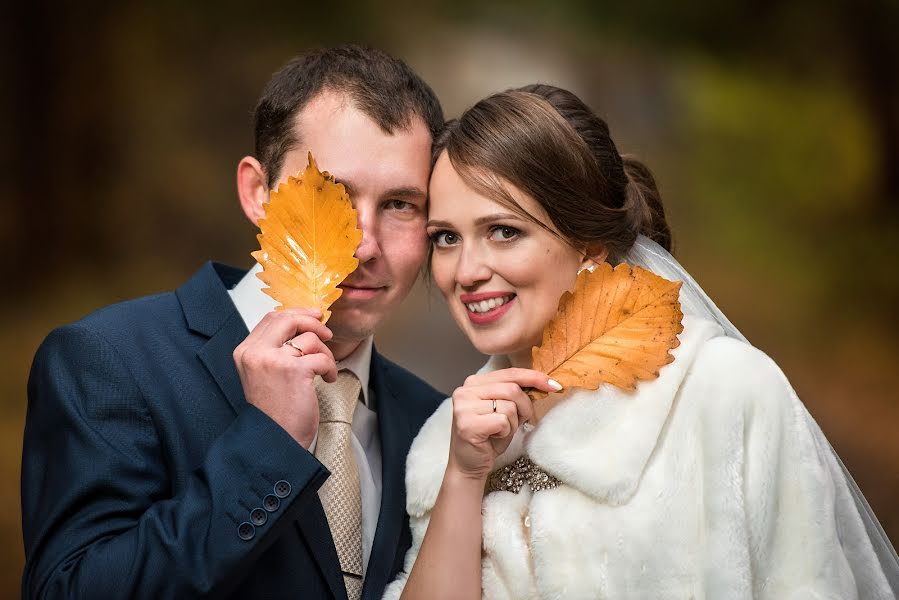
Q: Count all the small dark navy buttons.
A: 4